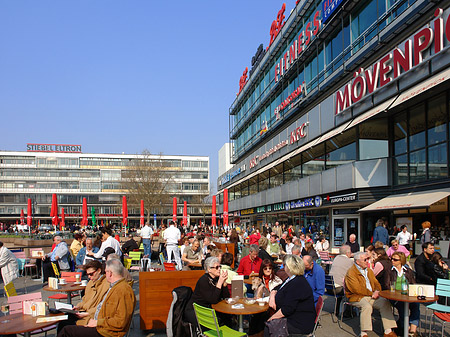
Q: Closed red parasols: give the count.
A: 11